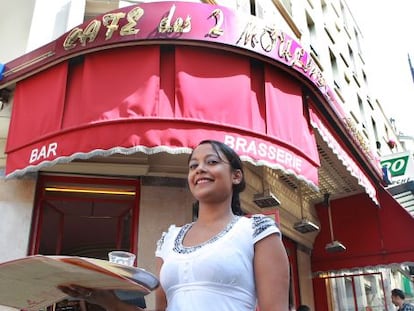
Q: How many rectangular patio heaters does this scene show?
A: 3